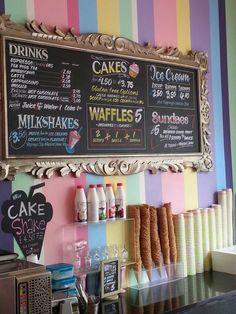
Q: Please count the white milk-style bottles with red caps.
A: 5